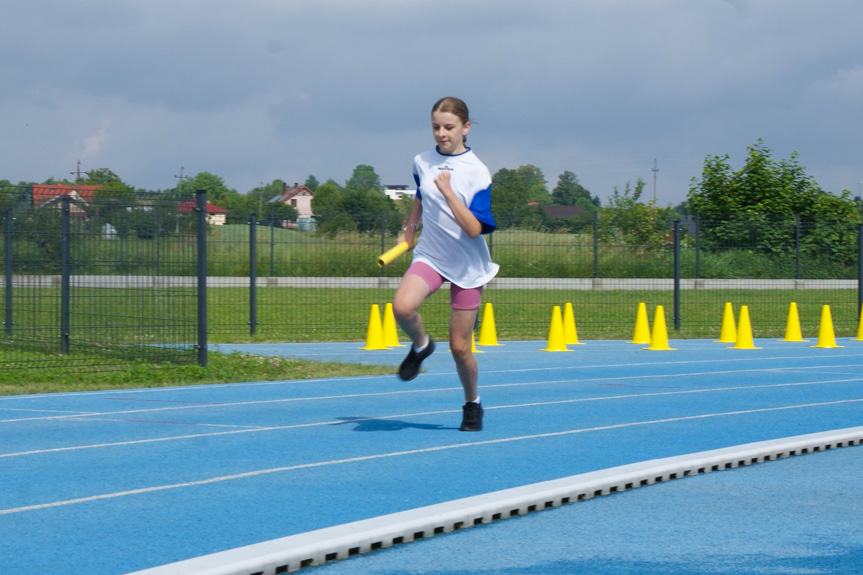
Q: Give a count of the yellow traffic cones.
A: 13